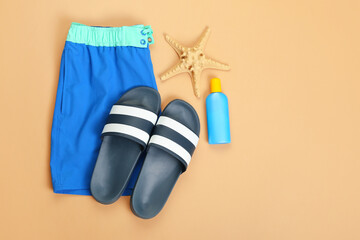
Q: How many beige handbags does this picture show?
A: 0